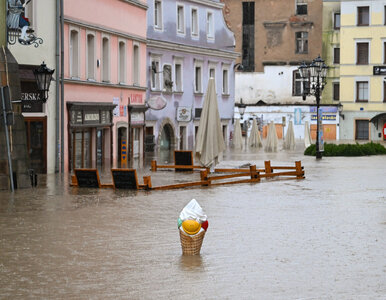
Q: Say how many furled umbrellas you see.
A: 6